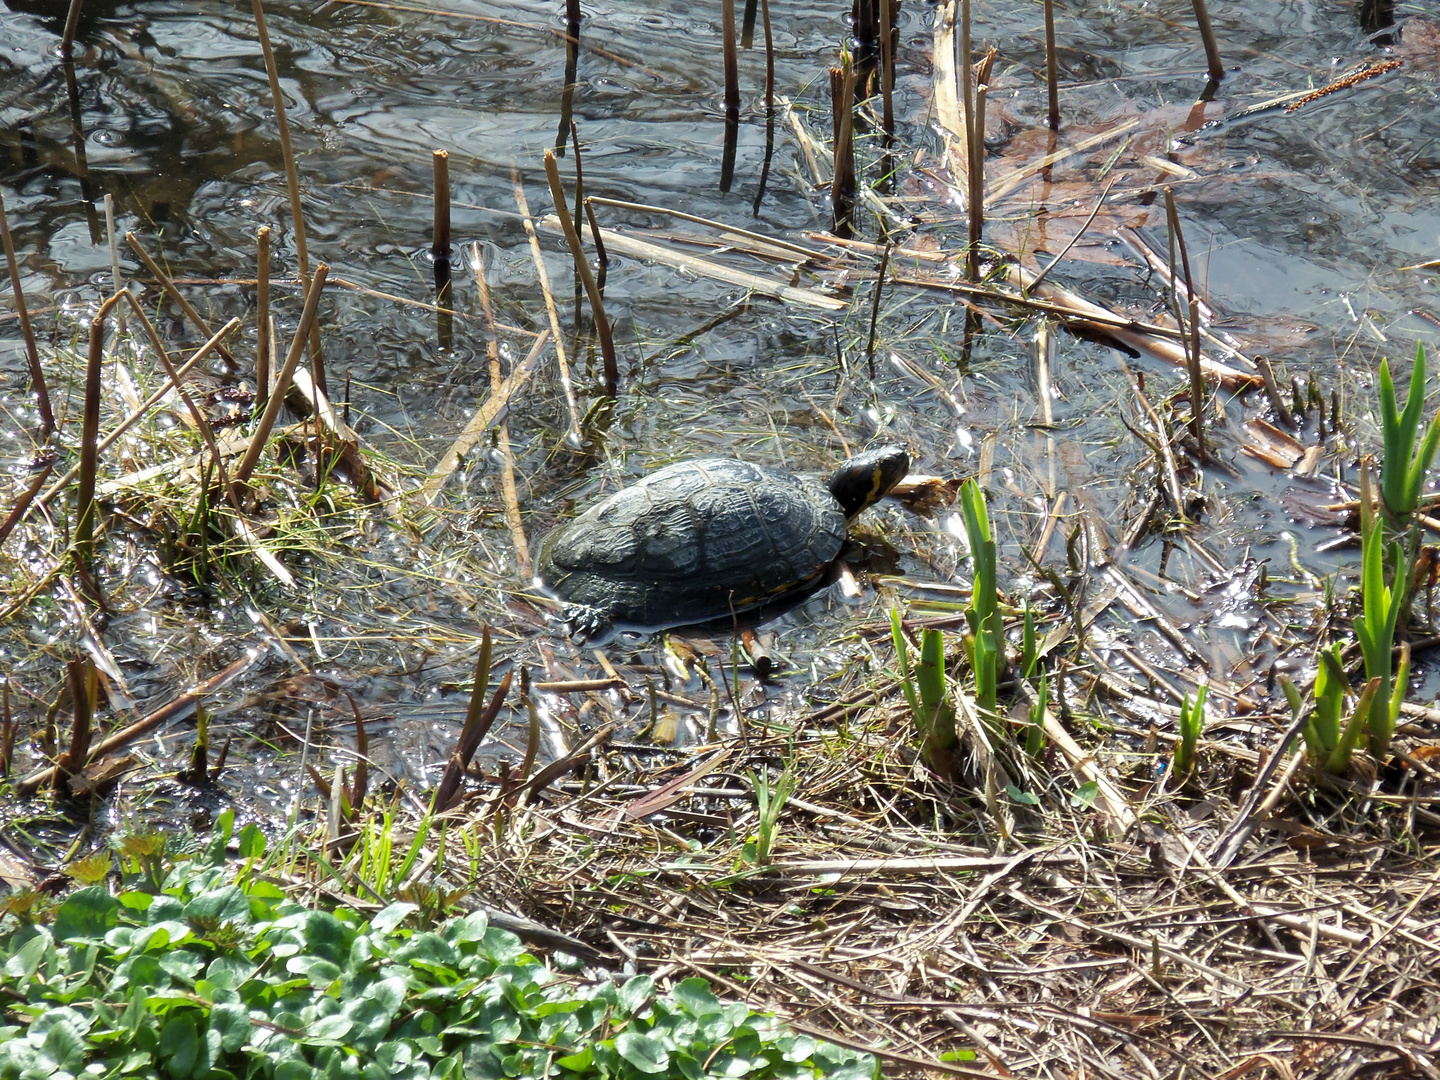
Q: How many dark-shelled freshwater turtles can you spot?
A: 1